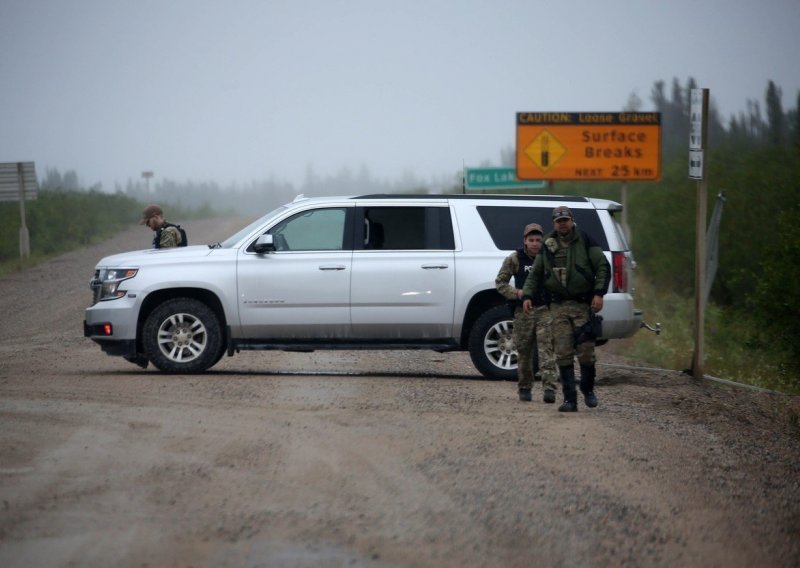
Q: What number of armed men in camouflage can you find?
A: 3